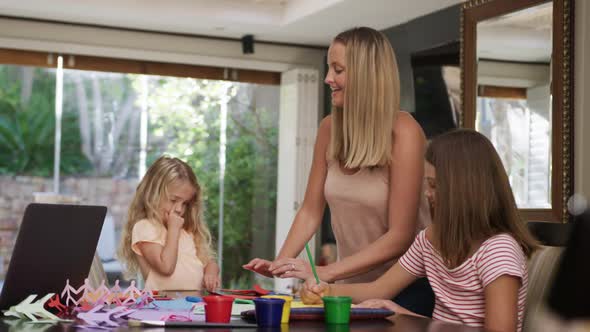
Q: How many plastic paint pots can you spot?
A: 4